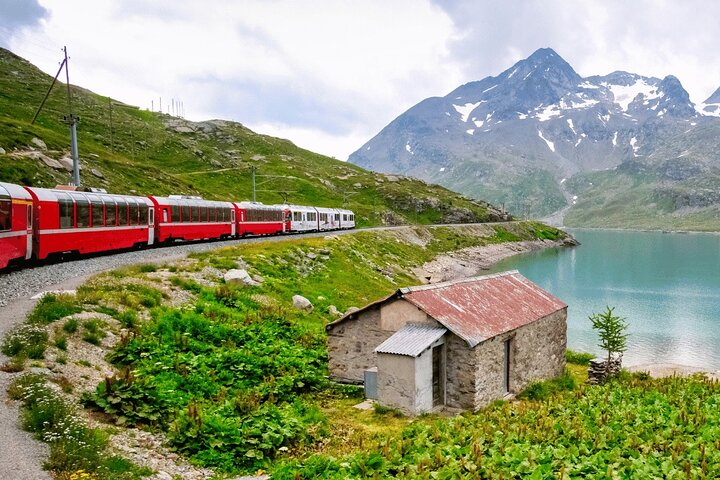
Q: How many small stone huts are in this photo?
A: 1